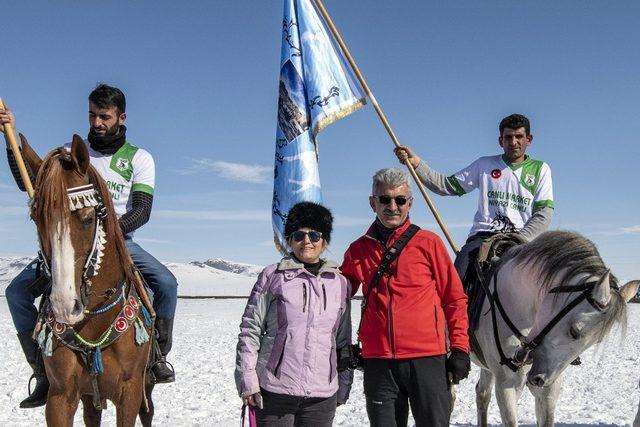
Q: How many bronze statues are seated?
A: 0